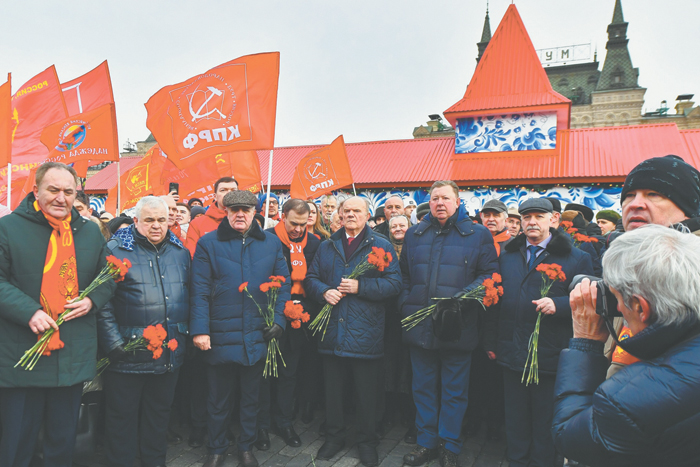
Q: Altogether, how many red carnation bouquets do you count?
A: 8